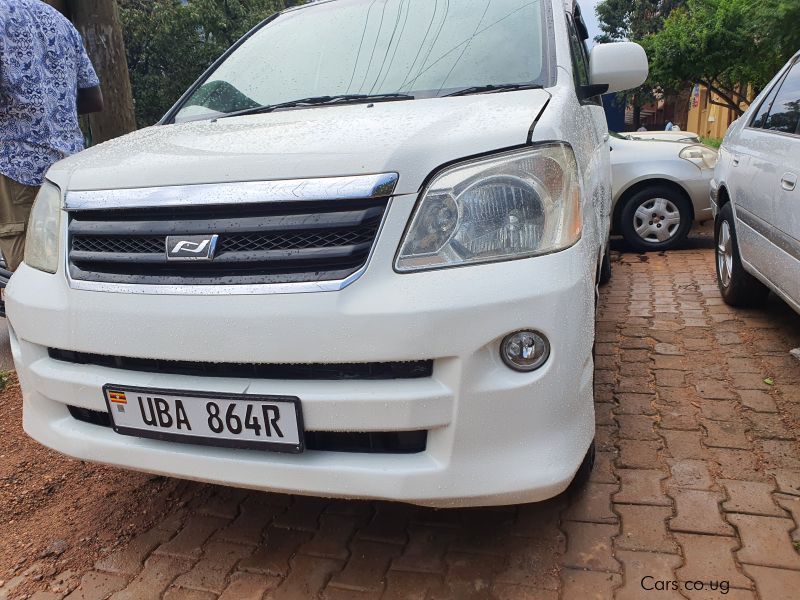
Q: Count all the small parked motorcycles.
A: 0